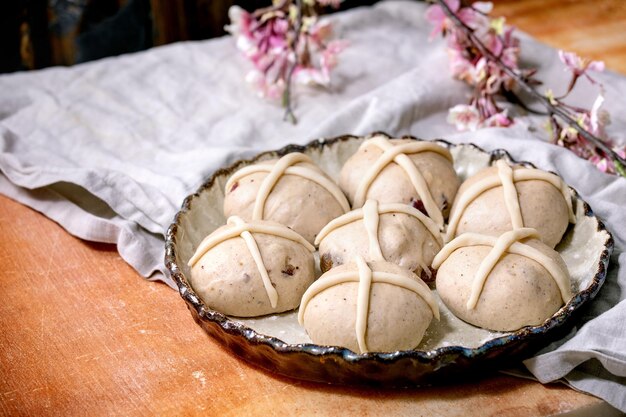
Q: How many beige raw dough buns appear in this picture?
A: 7